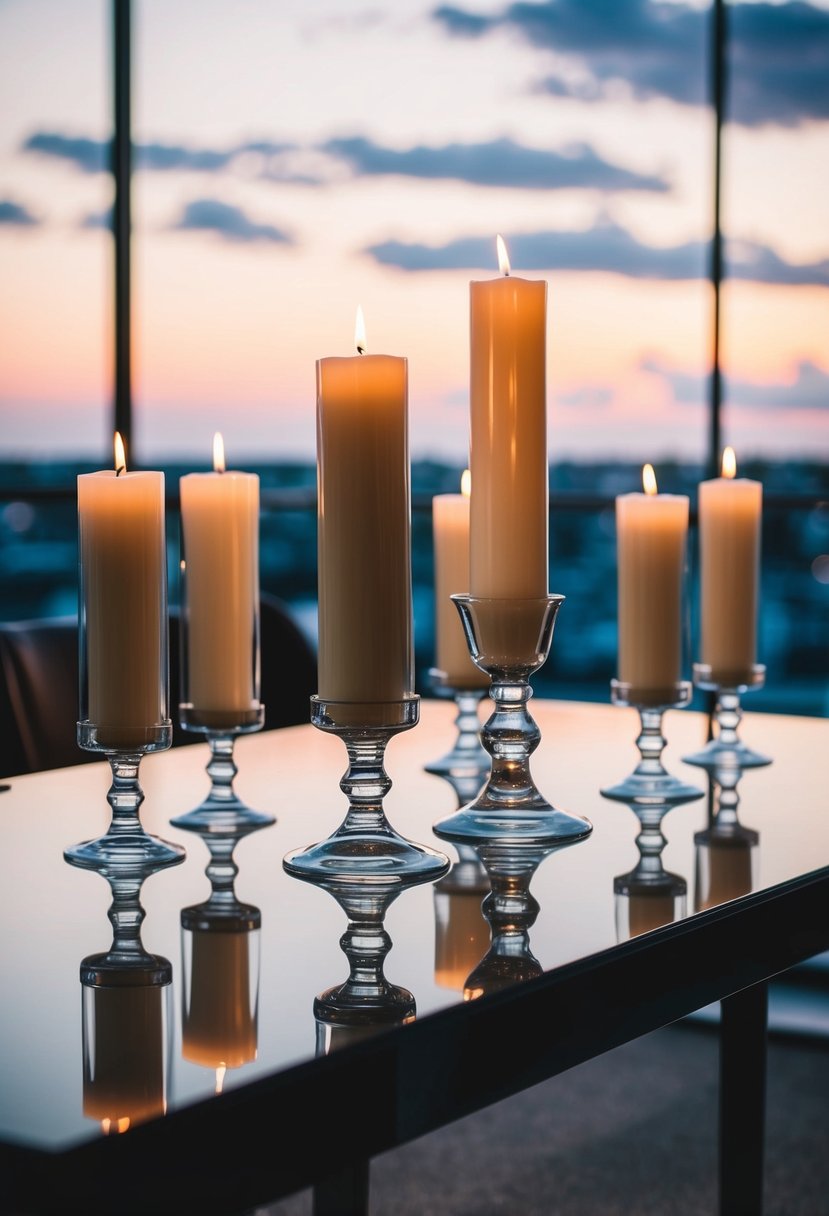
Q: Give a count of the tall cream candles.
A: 7